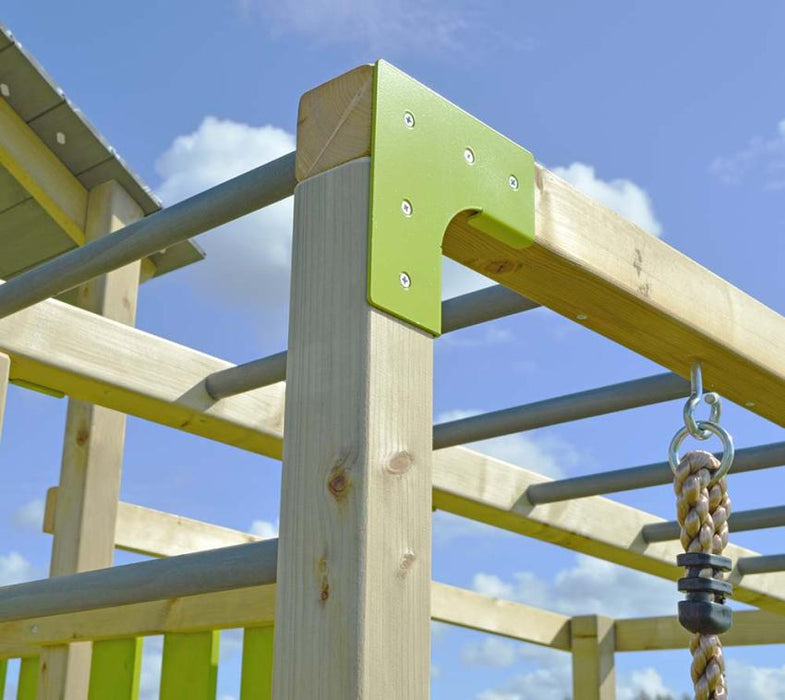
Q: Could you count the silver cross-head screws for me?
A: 5